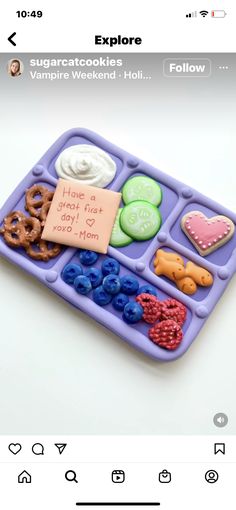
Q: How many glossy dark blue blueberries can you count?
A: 11